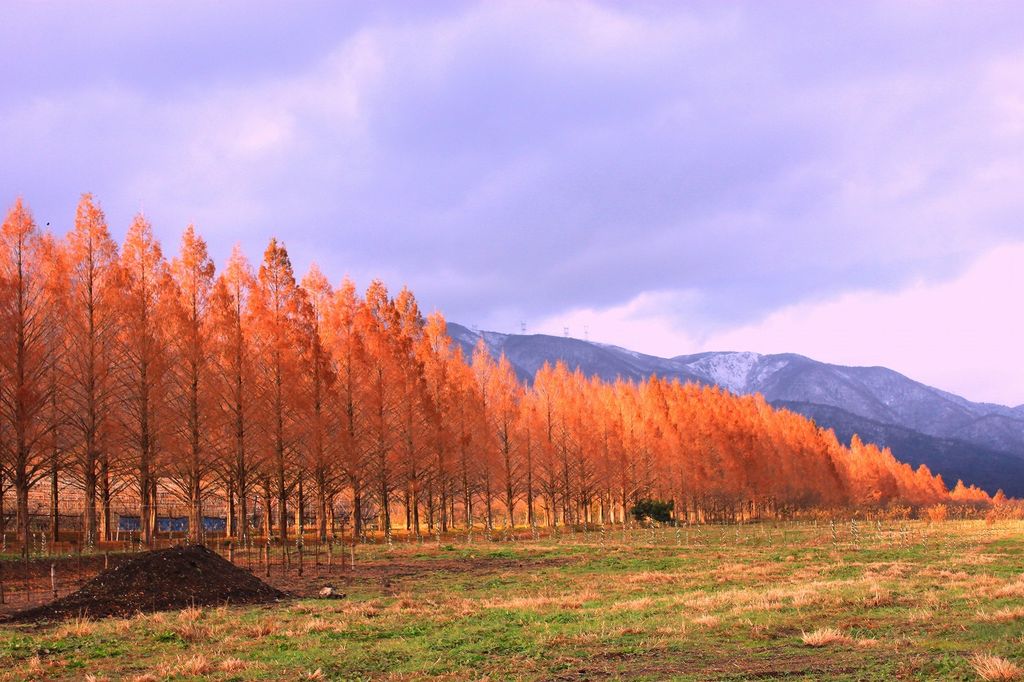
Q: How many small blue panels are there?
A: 3